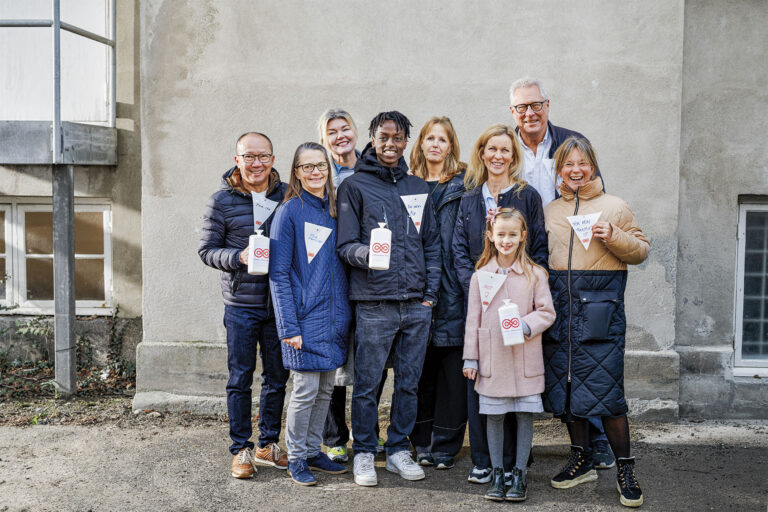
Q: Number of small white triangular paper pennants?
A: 5